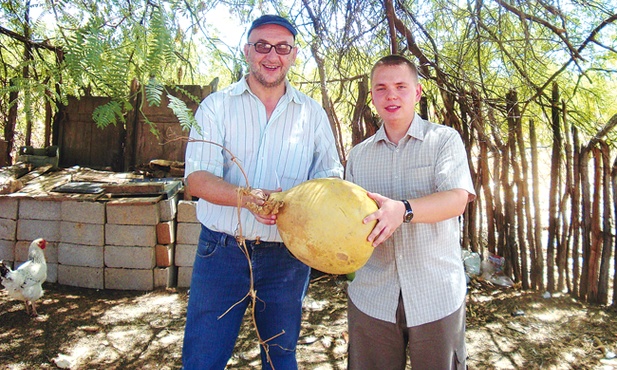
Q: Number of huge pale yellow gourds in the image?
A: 1